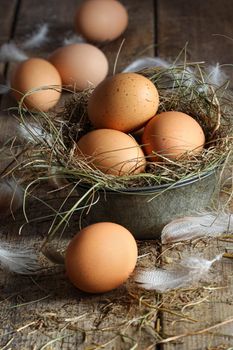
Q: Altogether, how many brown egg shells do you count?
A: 7